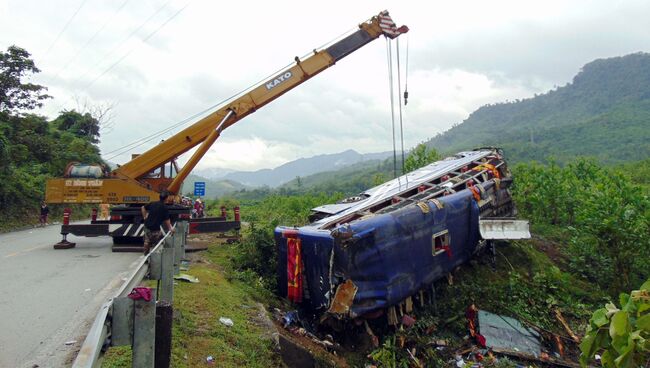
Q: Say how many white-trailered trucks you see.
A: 0